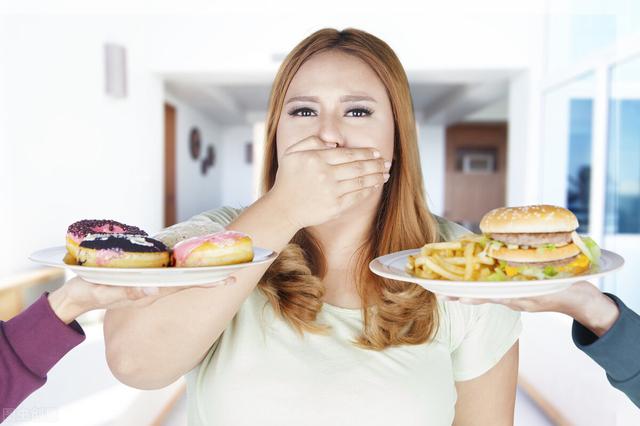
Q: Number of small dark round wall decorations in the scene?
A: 3